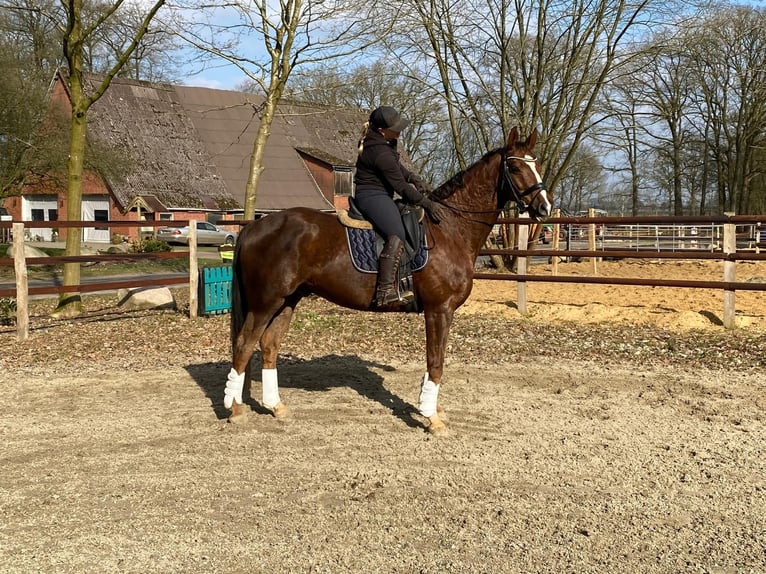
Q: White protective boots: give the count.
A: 3